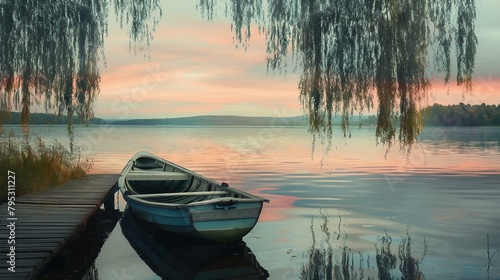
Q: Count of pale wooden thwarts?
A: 2